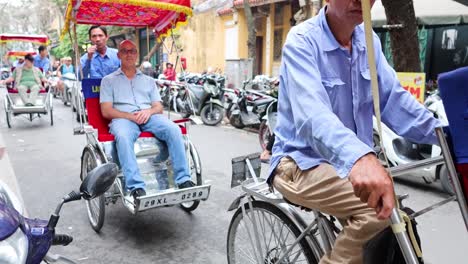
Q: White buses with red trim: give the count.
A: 0